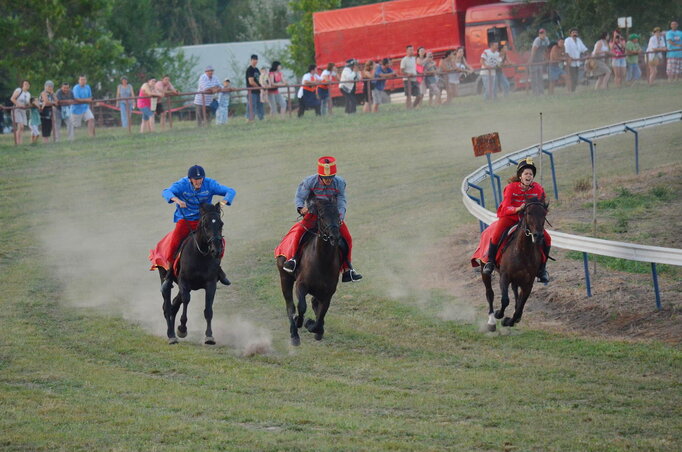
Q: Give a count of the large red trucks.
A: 1